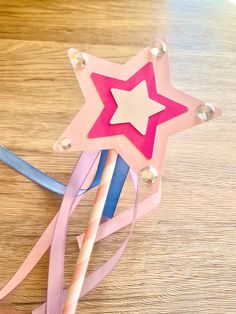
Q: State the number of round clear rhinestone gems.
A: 5